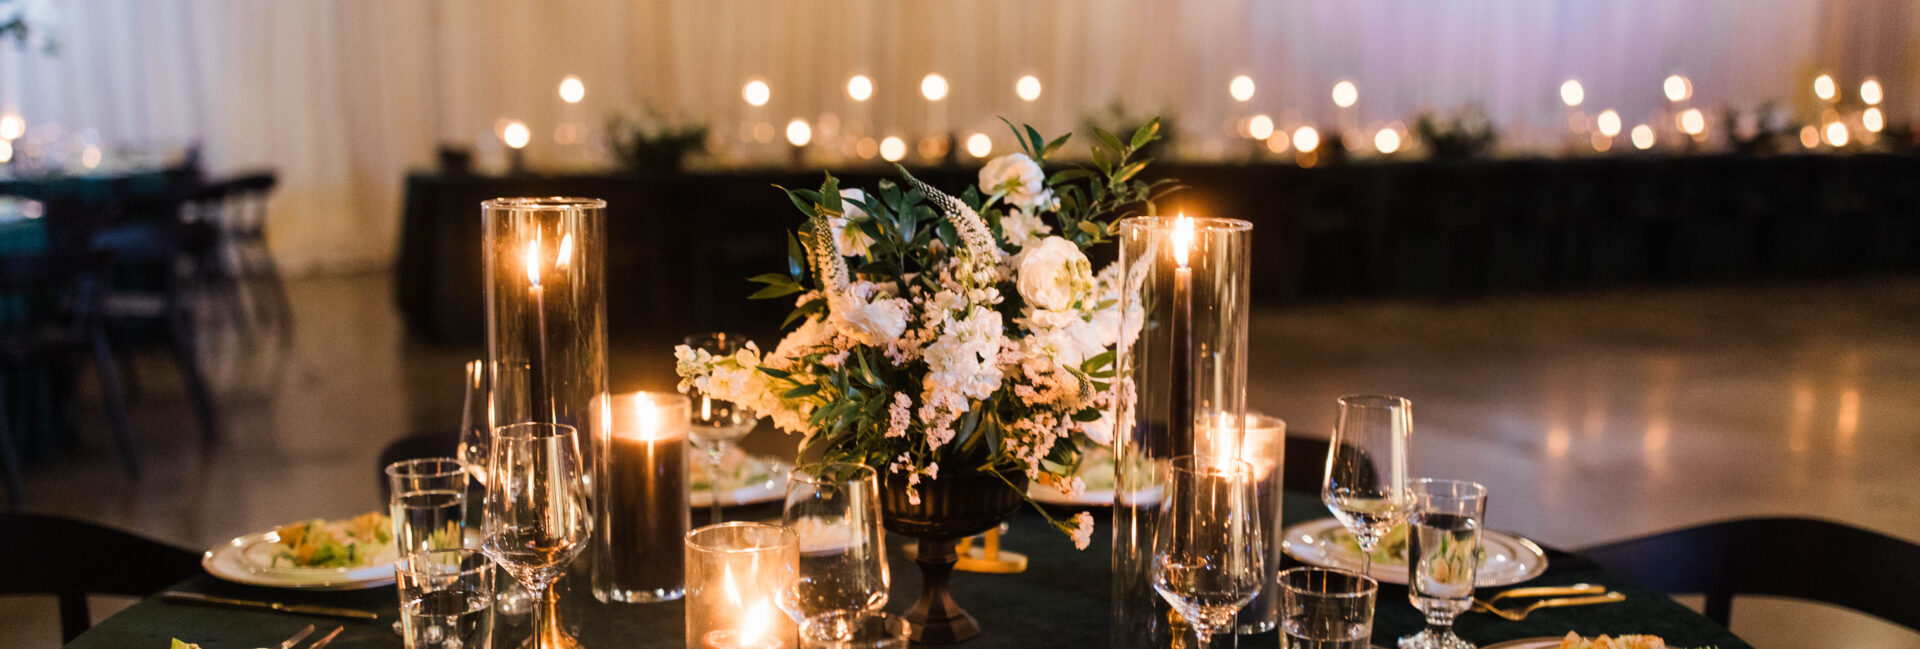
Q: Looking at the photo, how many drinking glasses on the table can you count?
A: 11